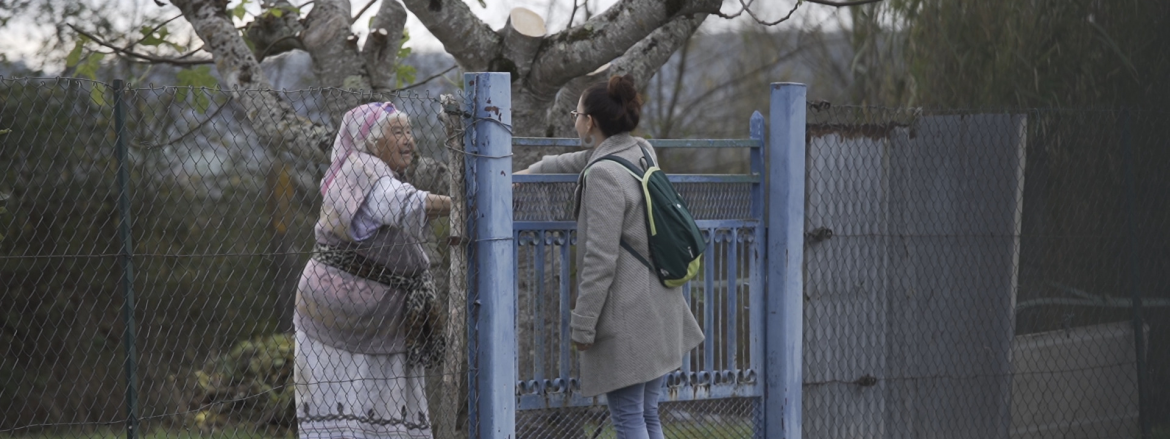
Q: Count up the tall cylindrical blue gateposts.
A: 2